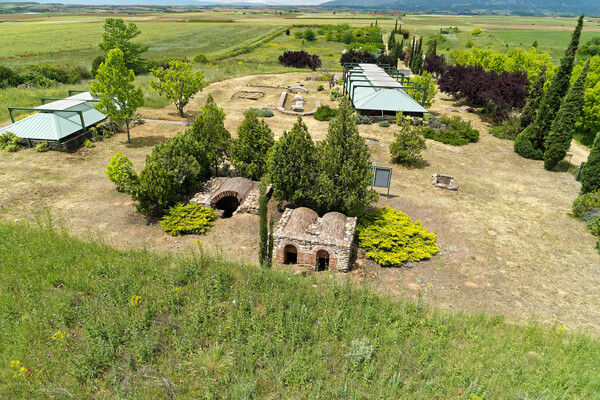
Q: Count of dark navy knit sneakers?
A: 0